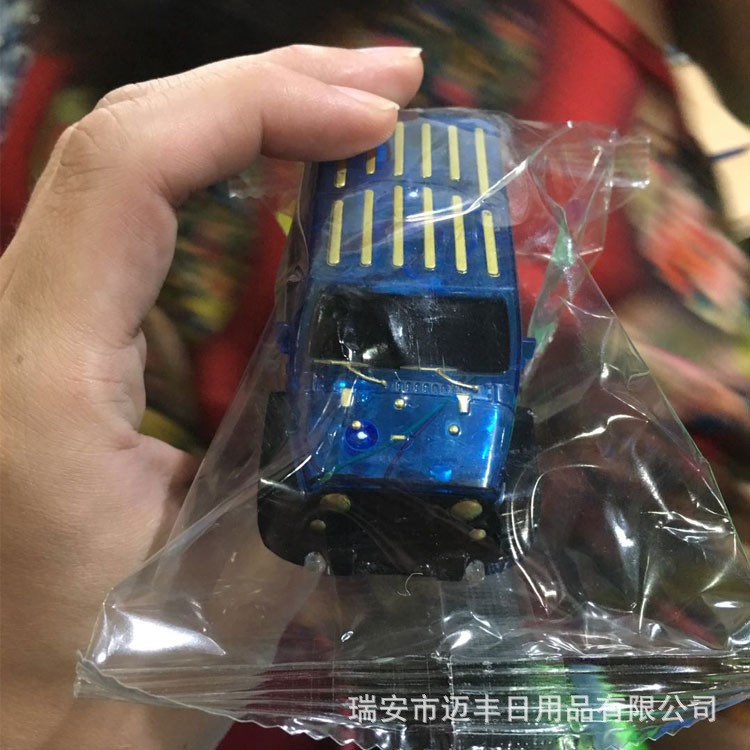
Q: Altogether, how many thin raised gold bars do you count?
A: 12